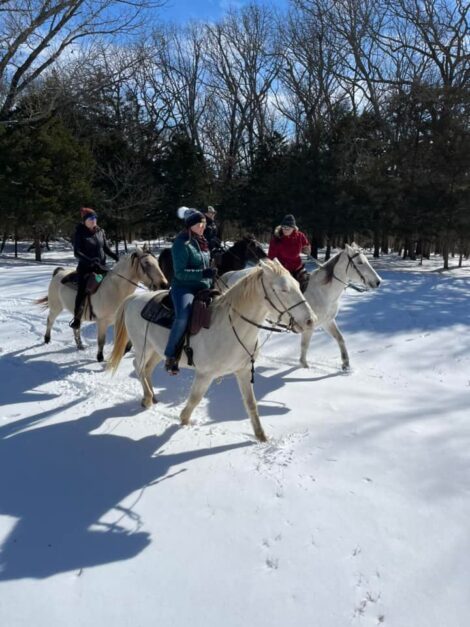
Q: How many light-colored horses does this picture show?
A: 3